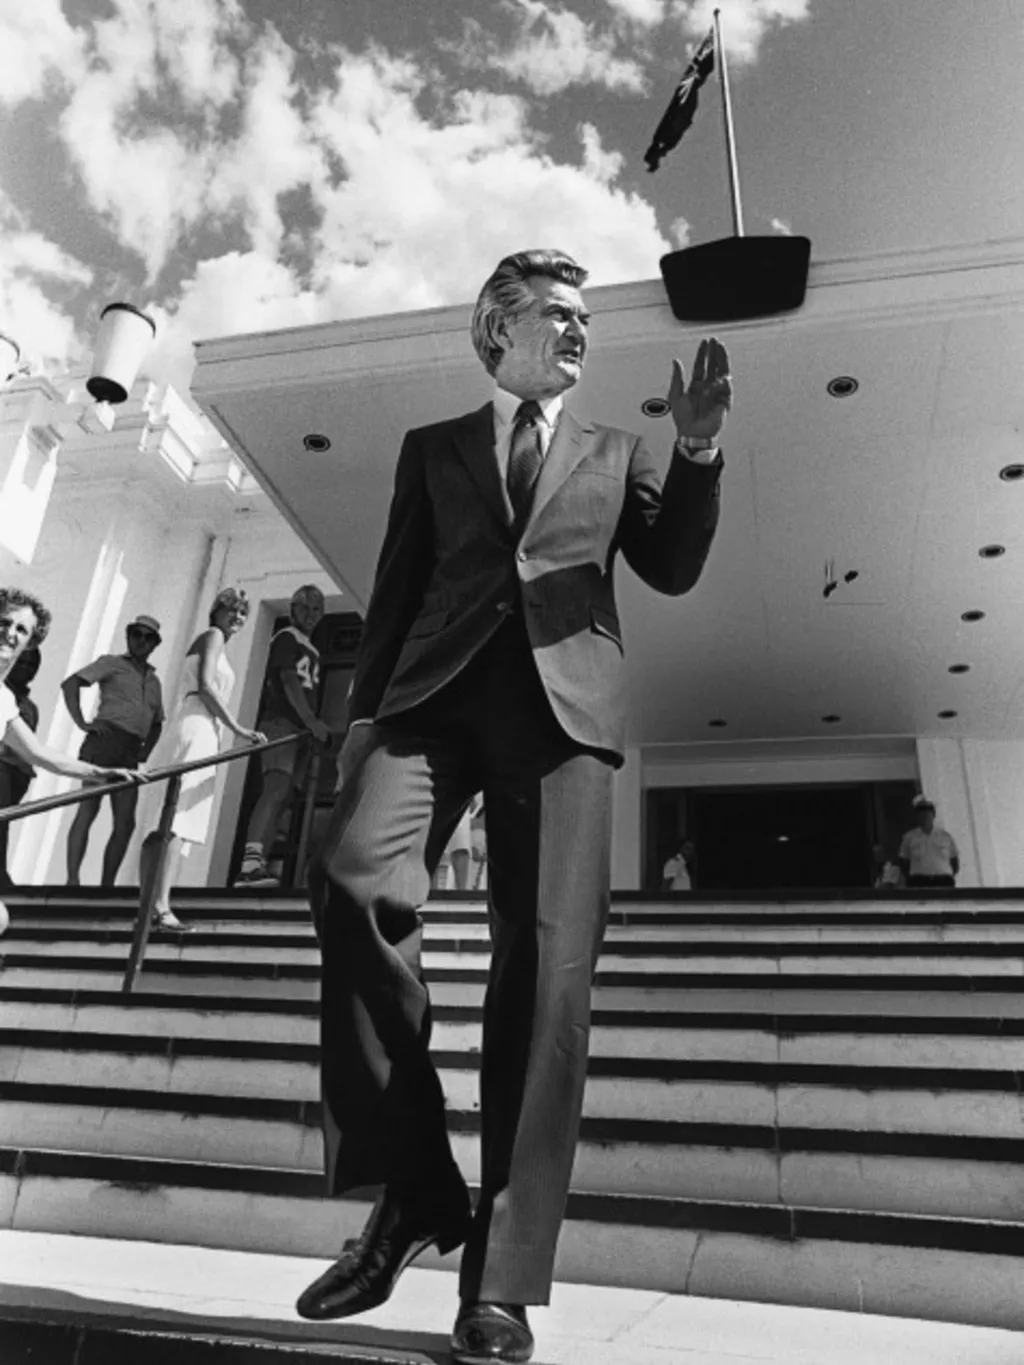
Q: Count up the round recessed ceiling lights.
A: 10